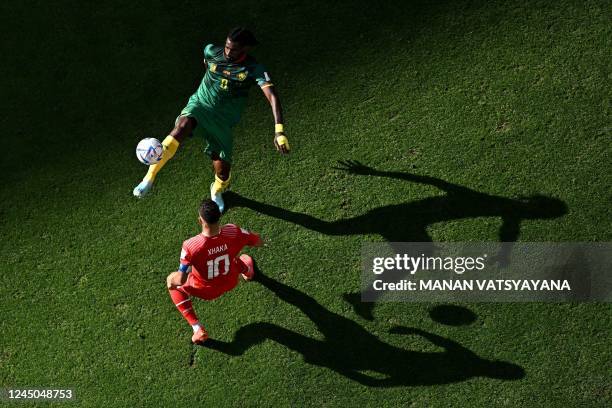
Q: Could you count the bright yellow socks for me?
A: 2